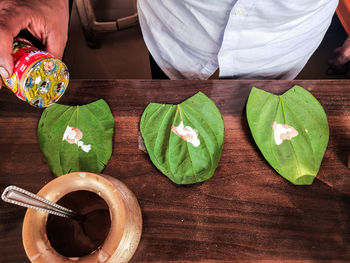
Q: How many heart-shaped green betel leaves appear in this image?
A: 3